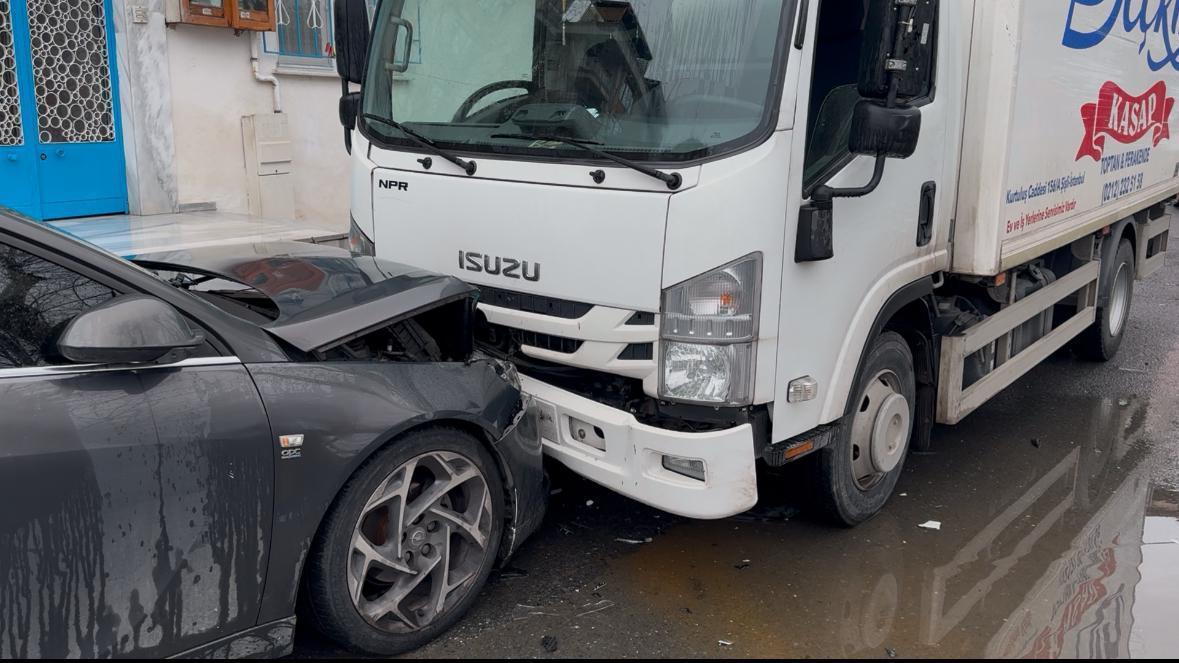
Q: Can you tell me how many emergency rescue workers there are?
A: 0